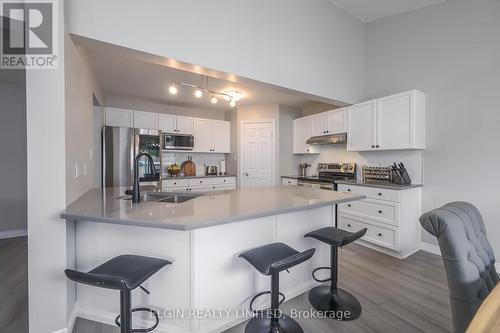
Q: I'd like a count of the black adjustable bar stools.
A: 3